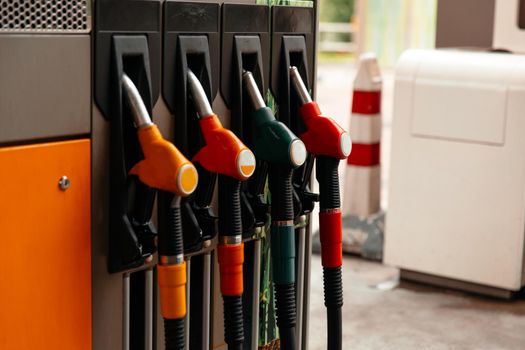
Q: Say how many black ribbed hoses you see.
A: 4